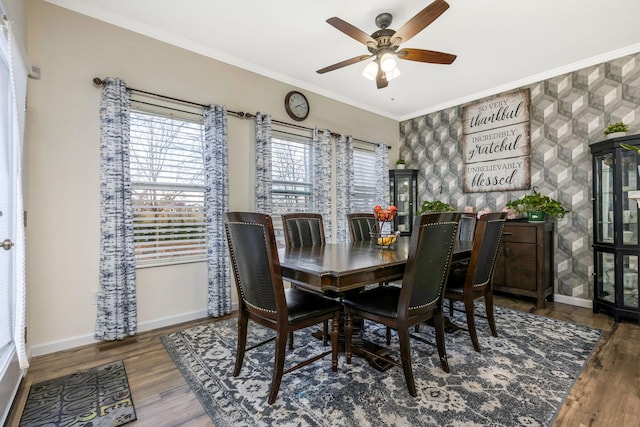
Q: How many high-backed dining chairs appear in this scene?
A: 6